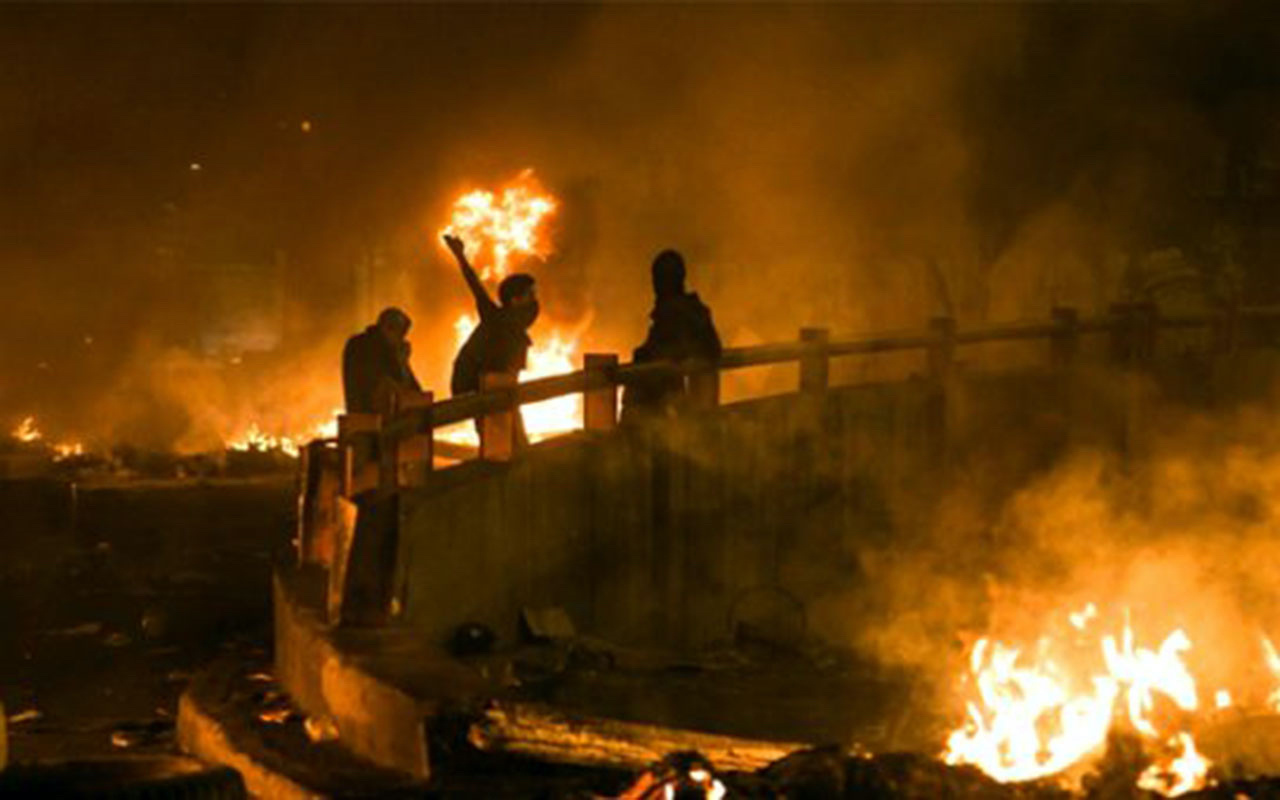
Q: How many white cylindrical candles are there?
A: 0